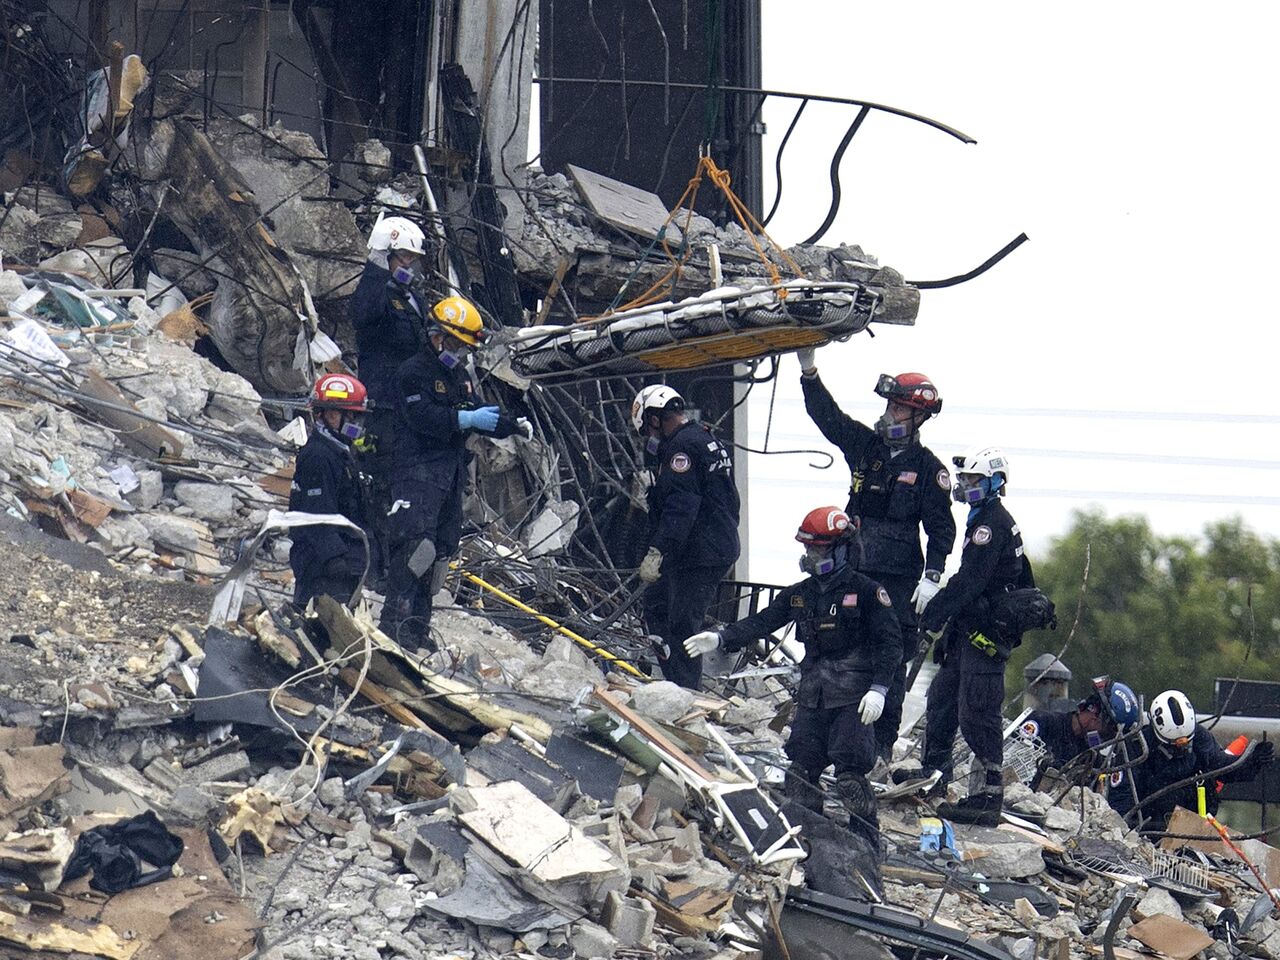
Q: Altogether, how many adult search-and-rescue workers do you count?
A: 9